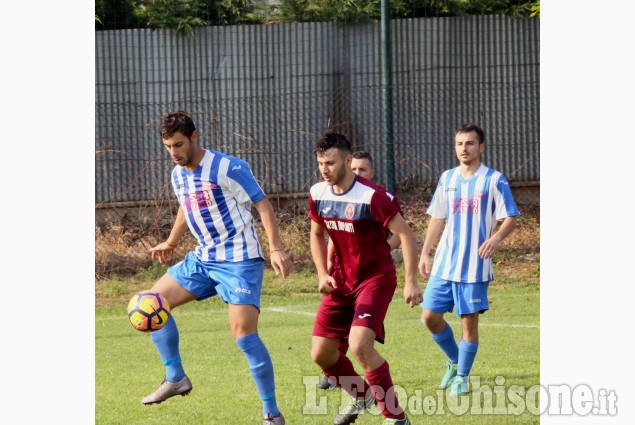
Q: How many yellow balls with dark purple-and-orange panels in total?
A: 1